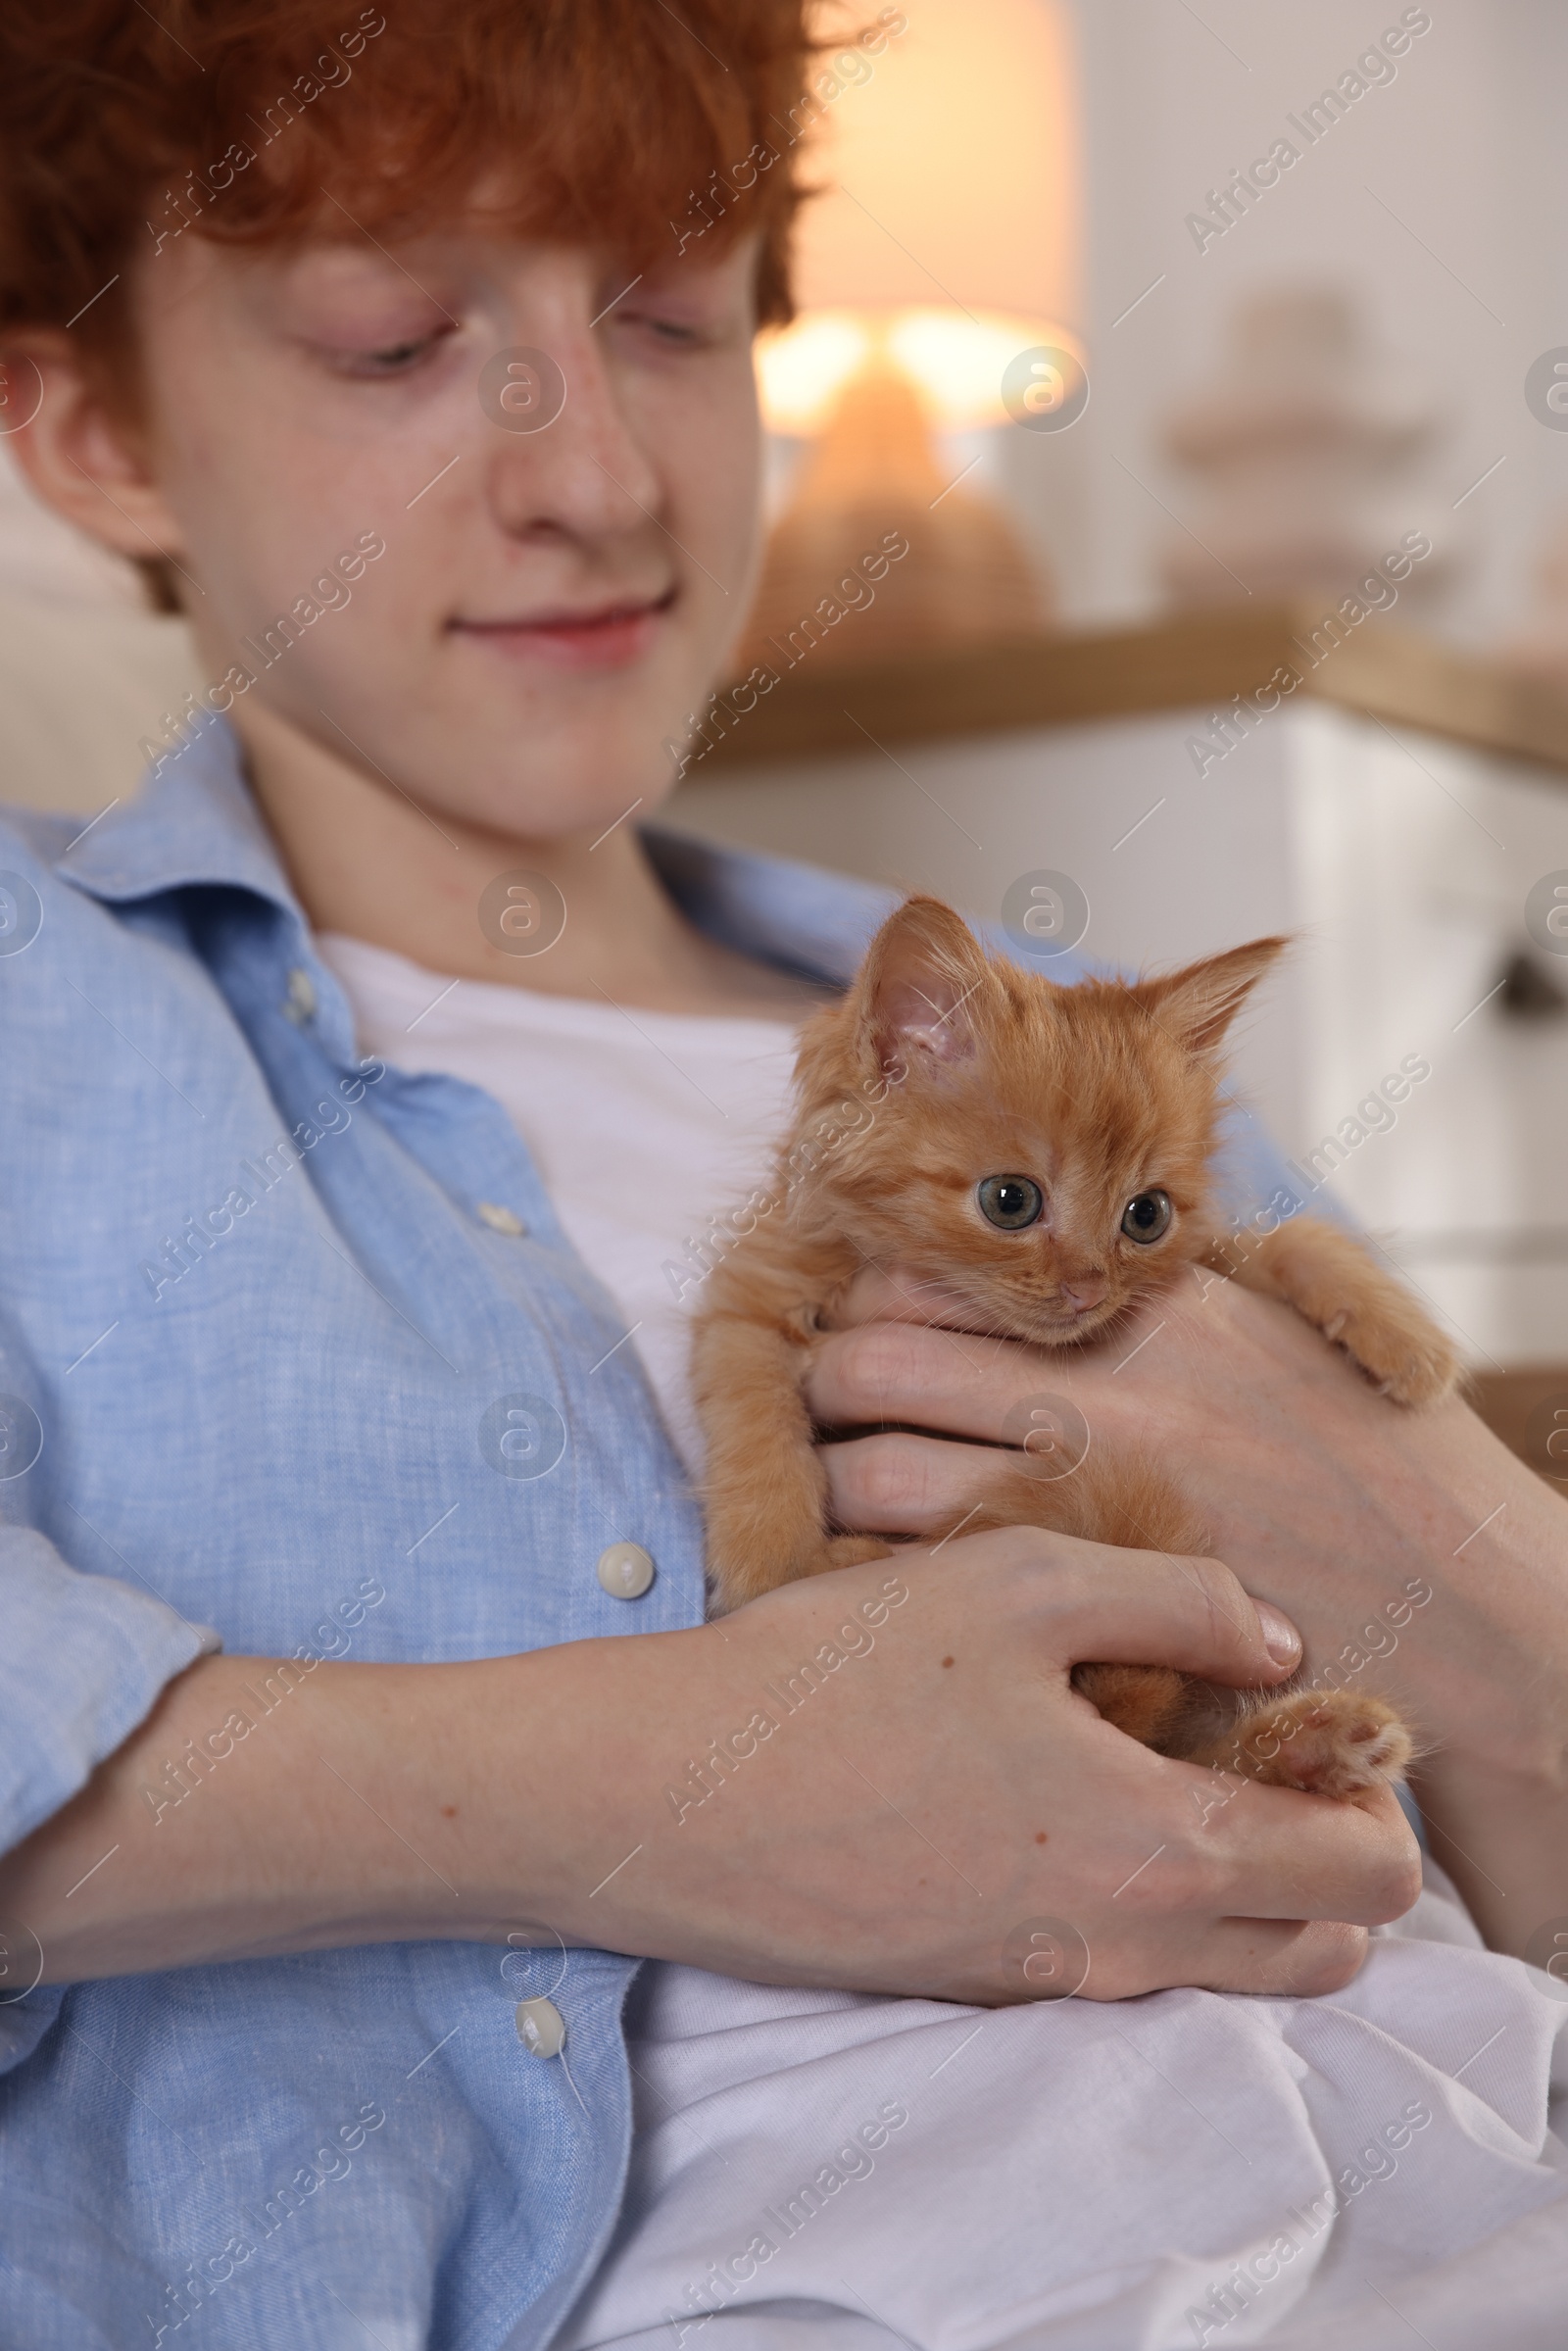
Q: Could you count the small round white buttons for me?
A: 4